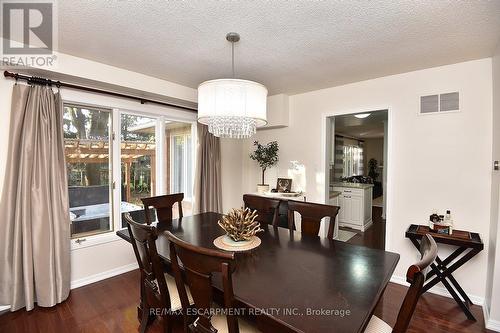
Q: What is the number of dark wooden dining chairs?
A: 6